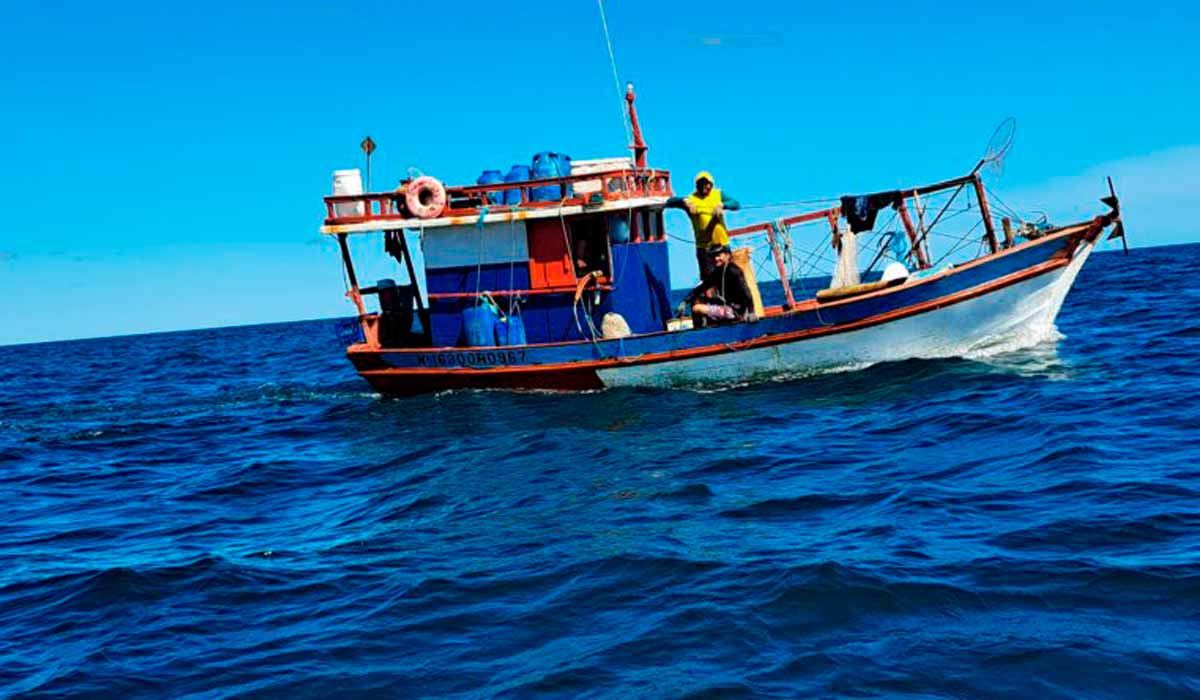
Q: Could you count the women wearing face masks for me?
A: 0